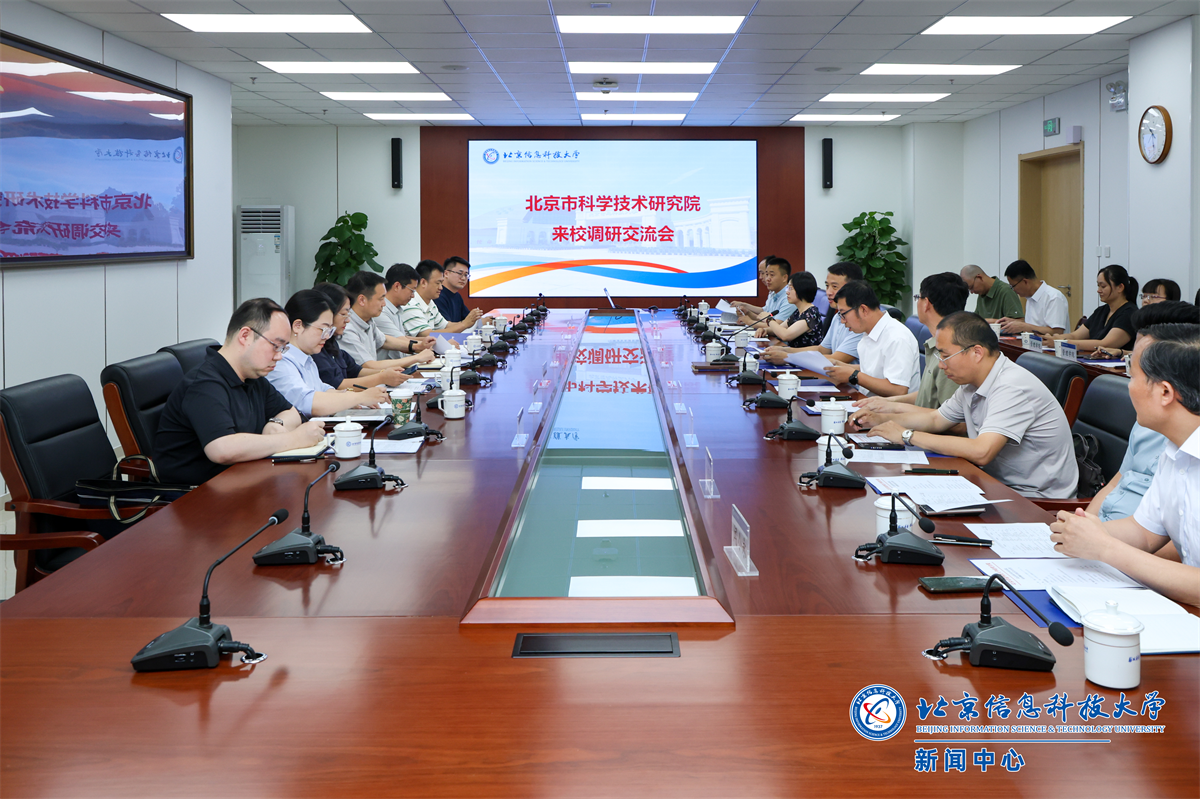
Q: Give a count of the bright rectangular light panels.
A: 12